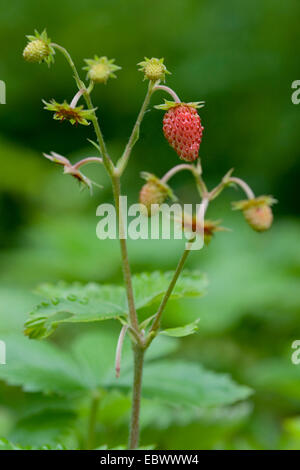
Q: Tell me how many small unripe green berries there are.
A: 3